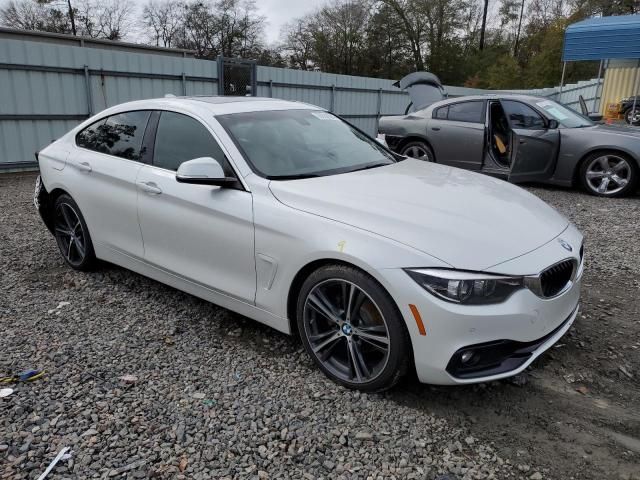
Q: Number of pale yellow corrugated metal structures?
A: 1